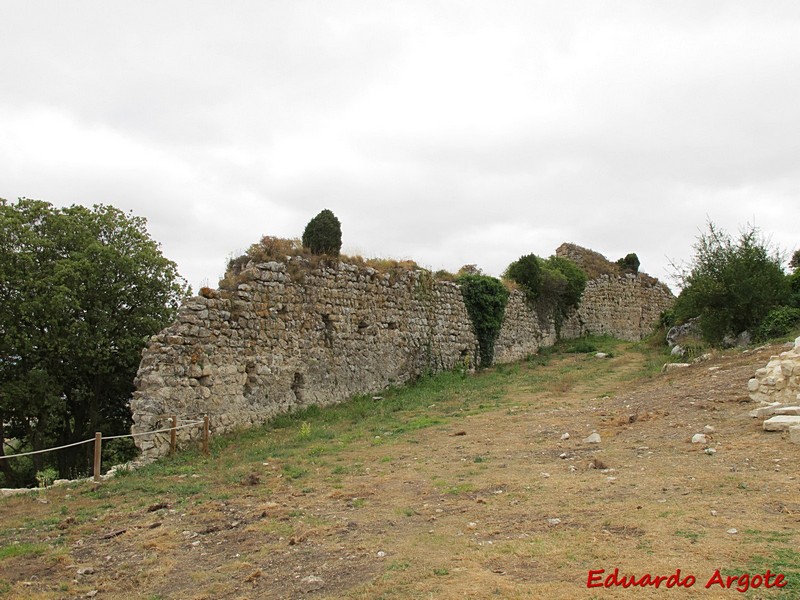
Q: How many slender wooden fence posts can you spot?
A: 3